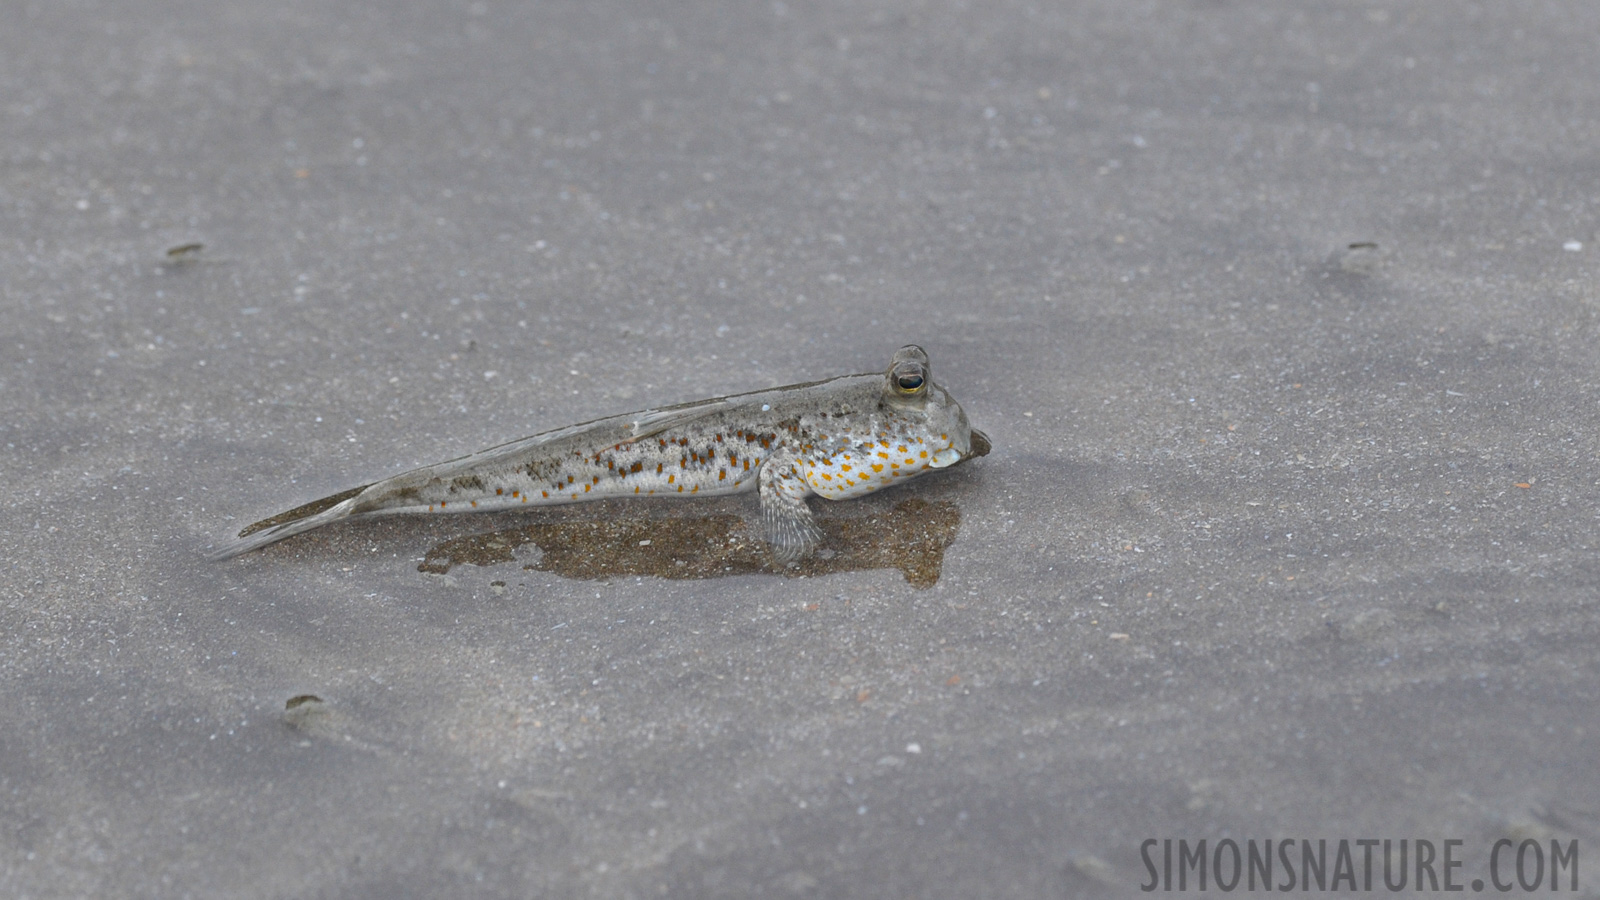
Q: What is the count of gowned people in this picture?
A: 0